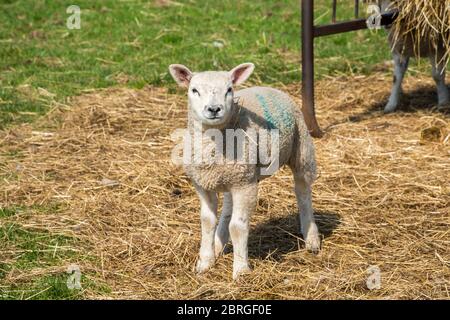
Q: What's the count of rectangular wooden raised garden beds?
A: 0